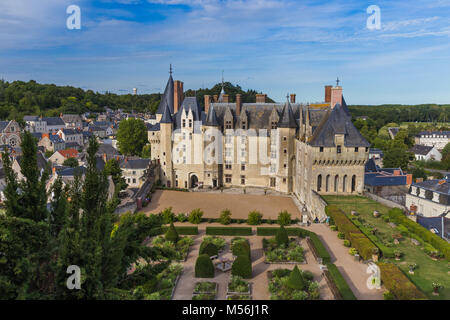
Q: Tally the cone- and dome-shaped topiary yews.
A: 7